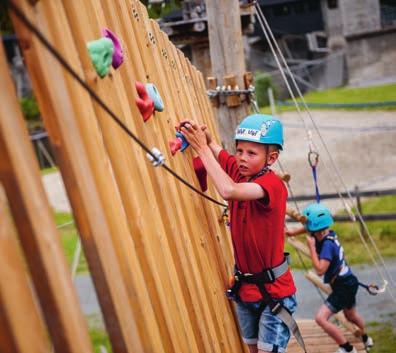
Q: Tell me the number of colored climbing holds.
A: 7